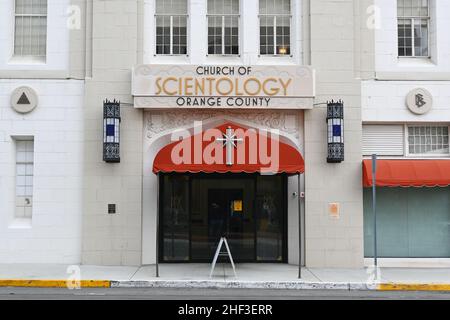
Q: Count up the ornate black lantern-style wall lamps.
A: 2